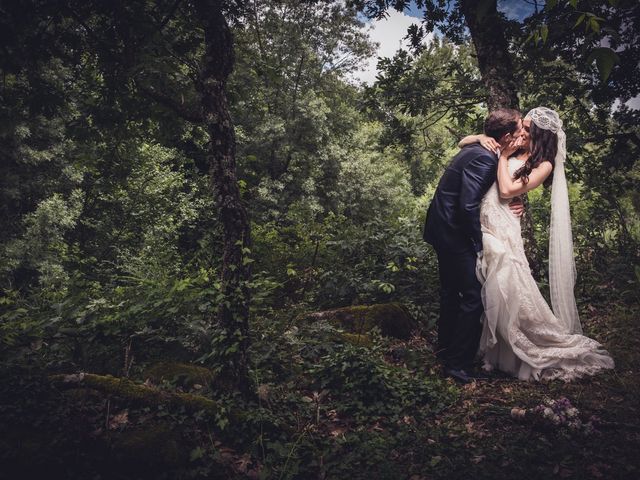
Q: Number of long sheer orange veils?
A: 0